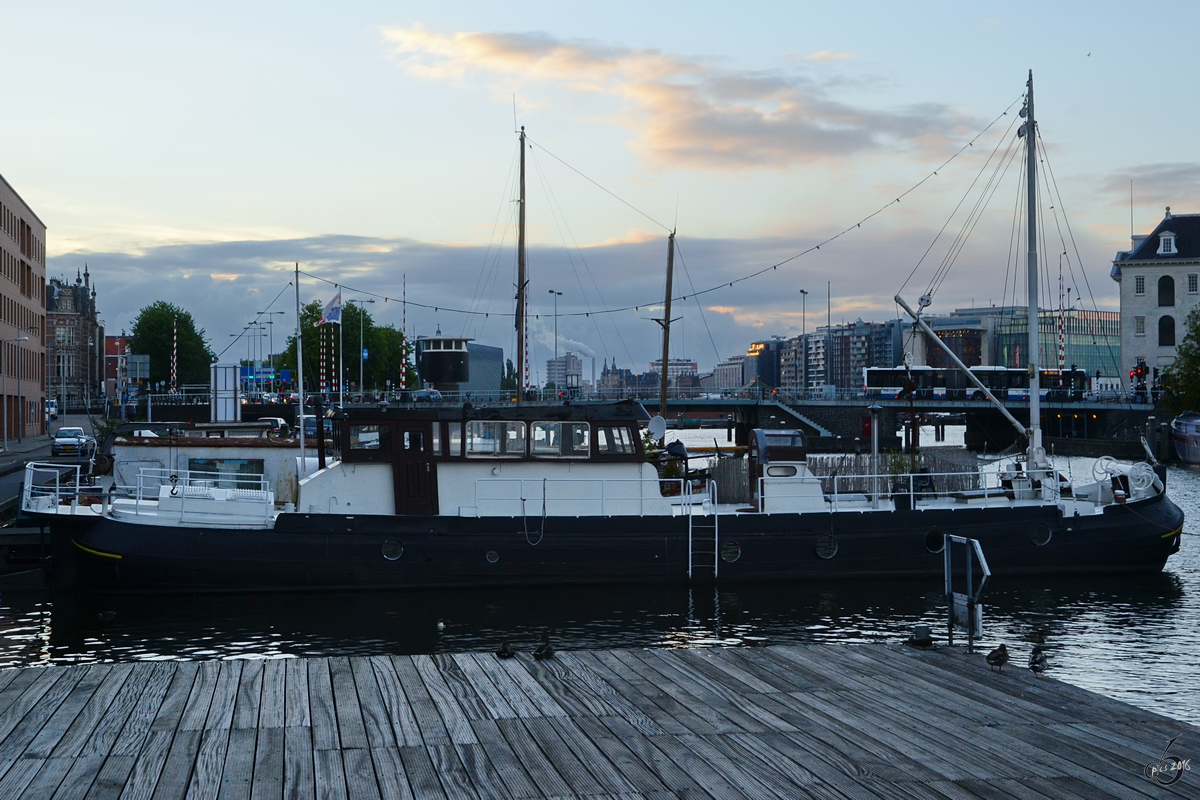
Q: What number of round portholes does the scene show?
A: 6